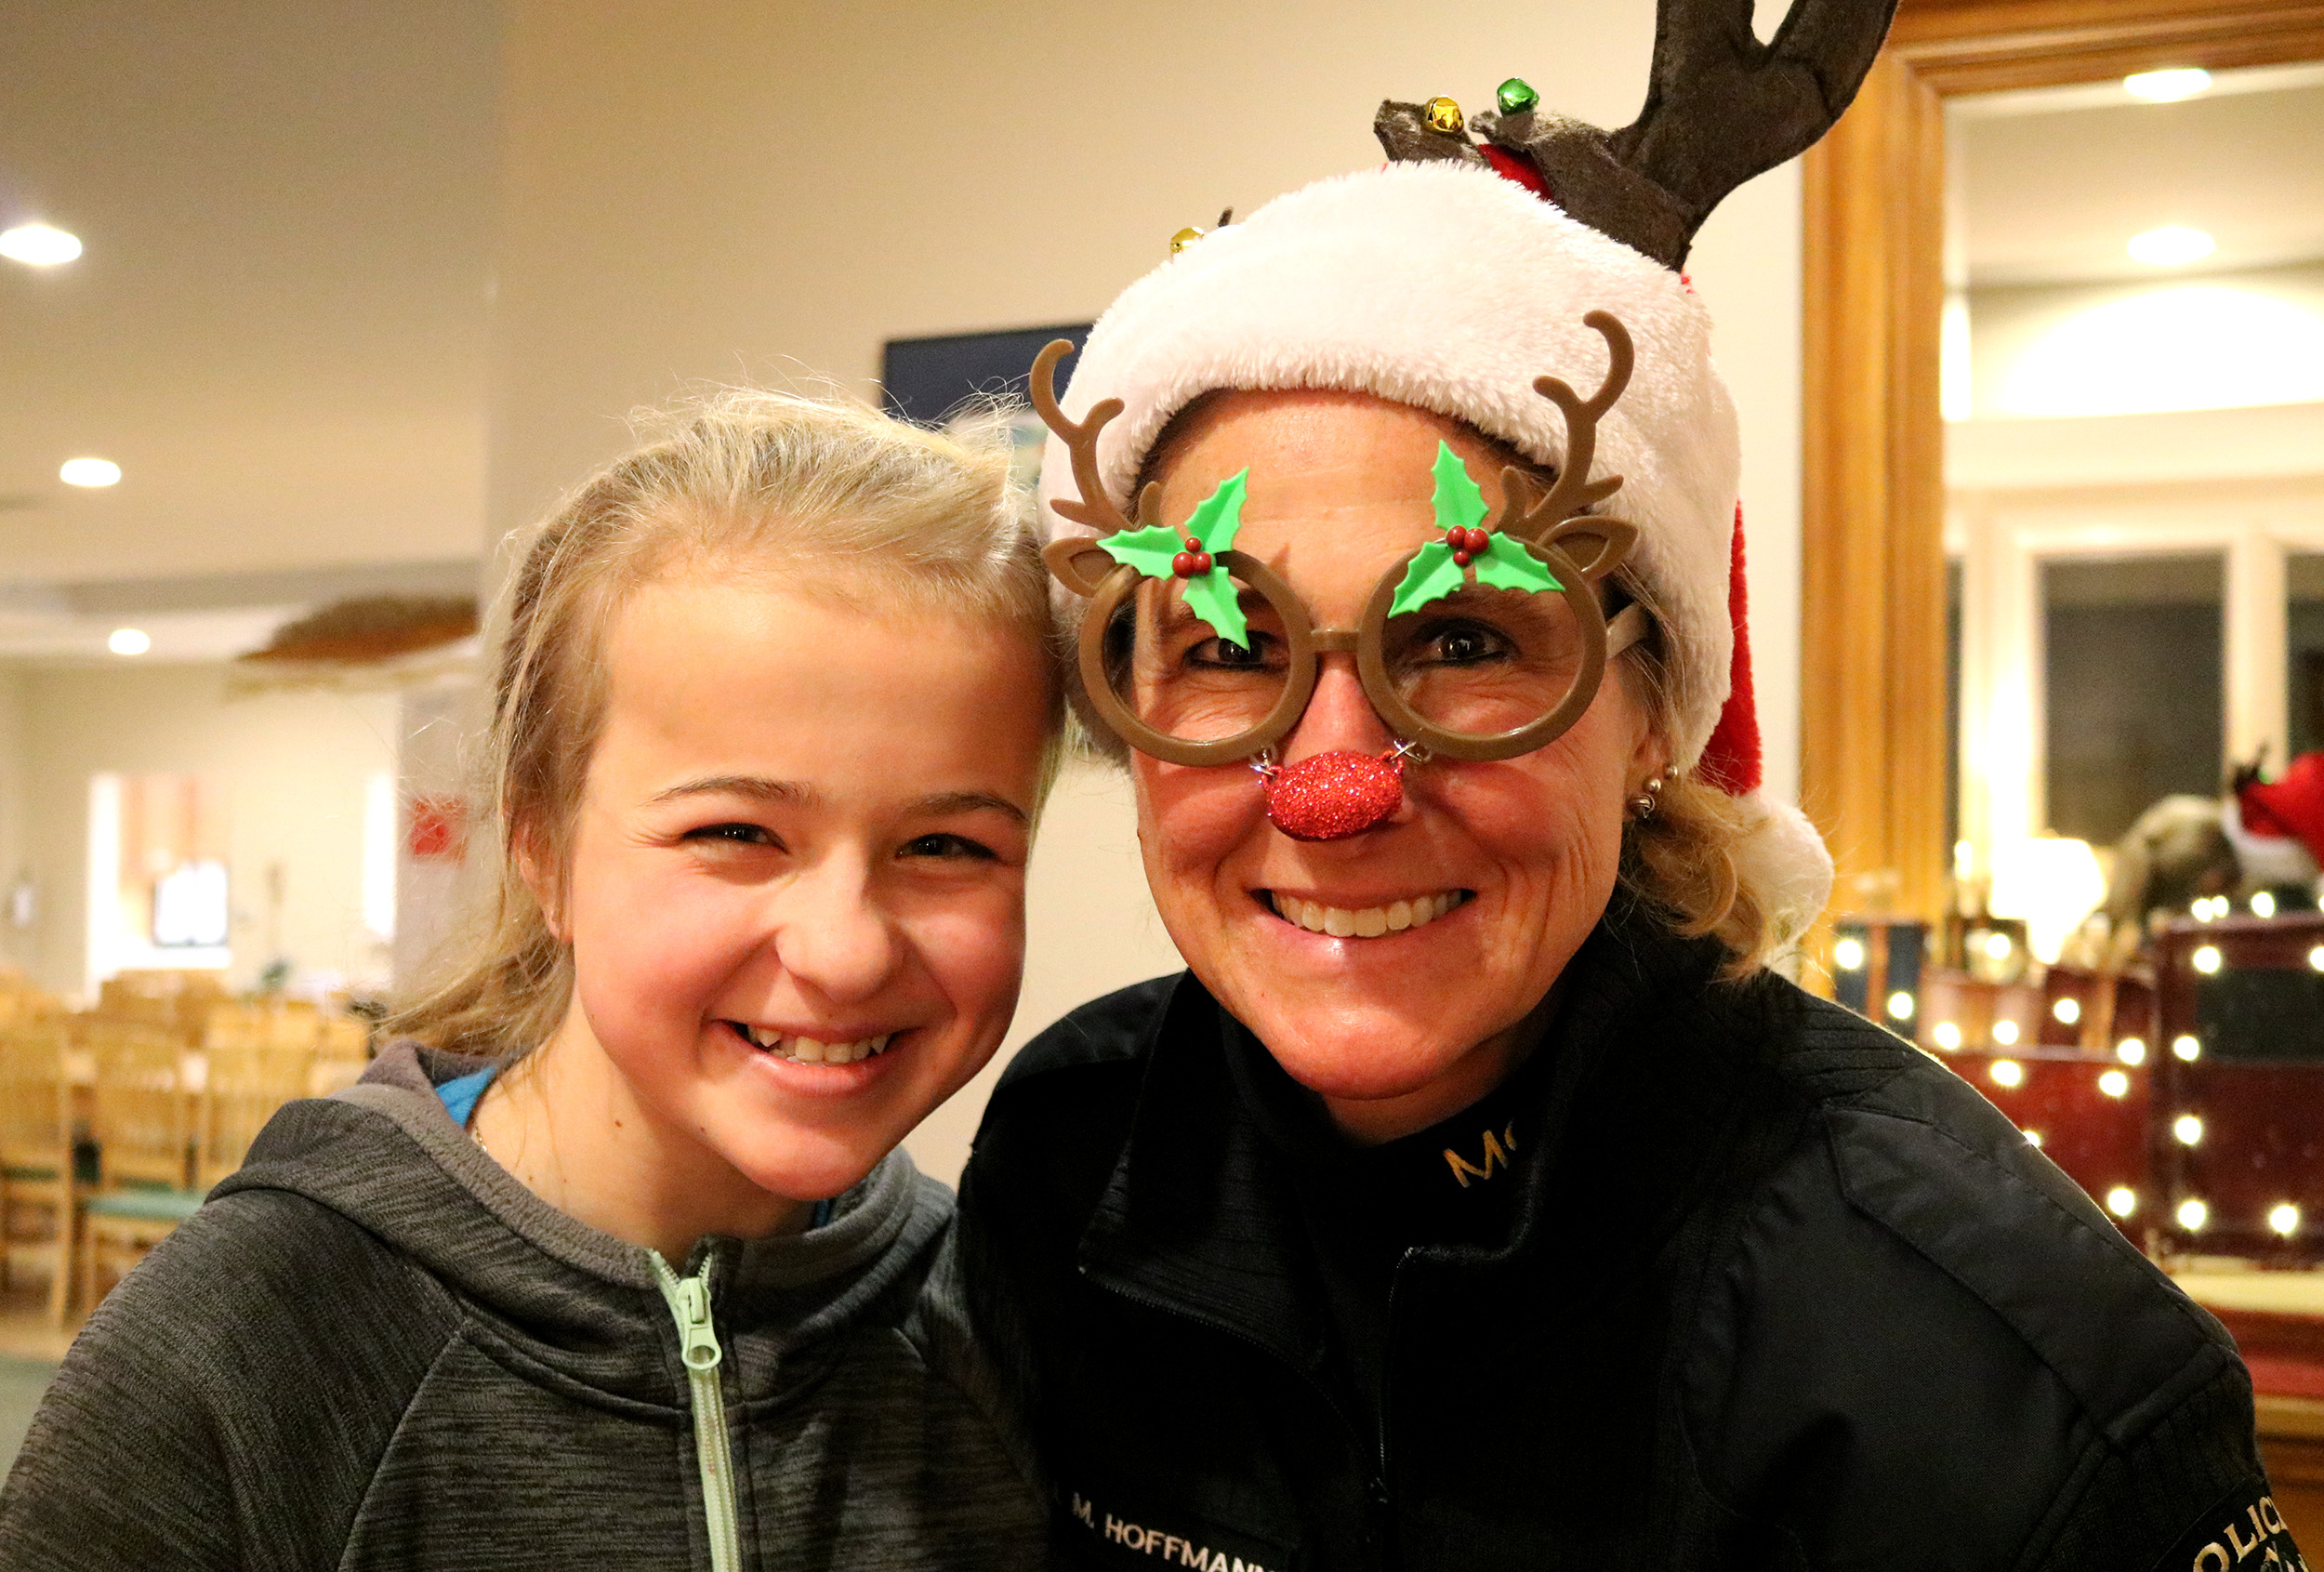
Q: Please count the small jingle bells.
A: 3